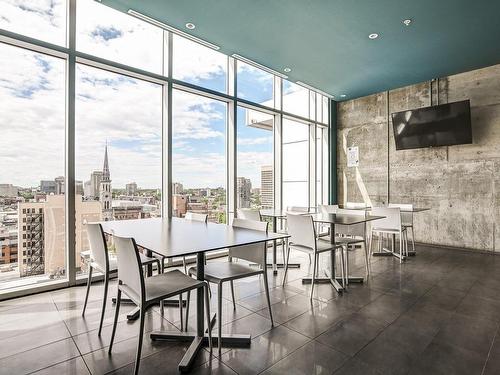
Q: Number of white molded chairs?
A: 12